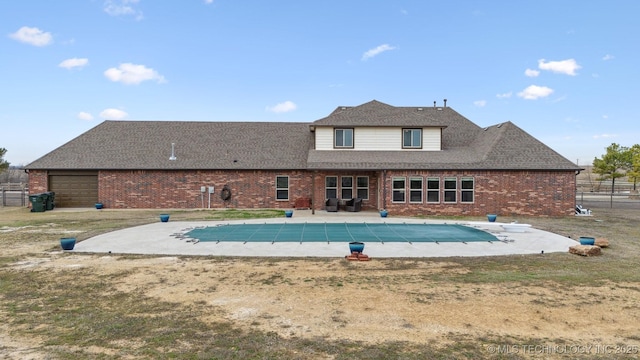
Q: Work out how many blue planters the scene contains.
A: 8